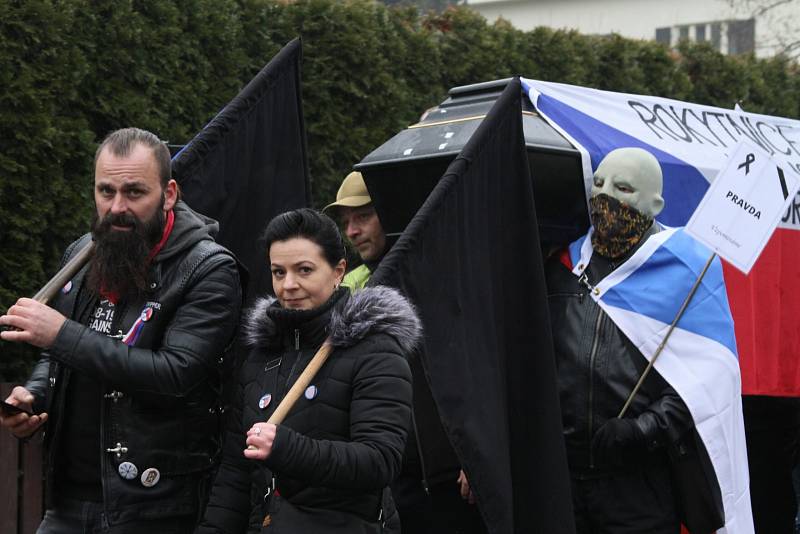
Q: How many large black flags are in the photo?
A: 2